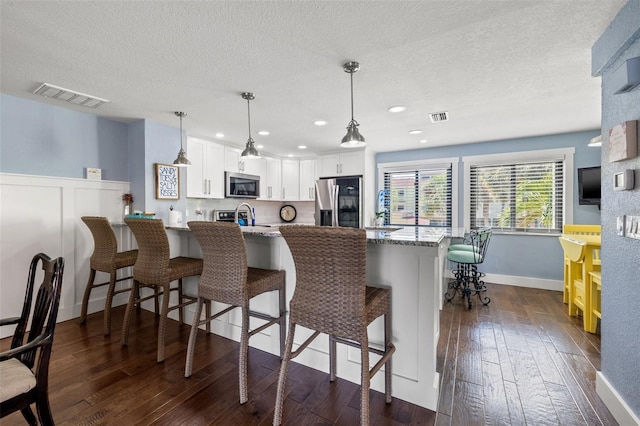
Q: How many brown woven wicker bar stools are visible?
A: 4